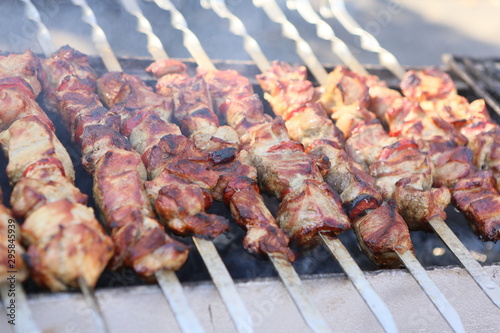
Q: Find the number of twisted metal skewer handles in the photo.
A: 8